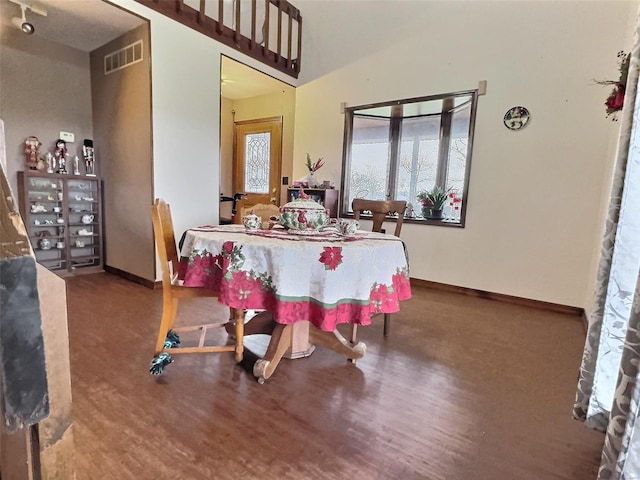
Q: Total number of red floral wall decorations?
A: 1